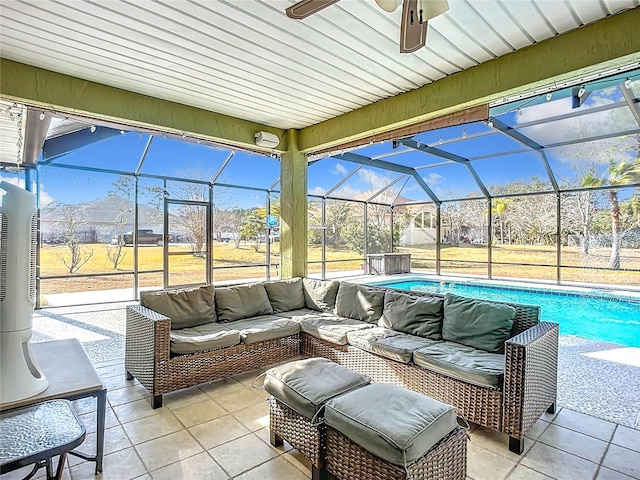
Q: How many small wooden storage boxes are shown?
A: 1